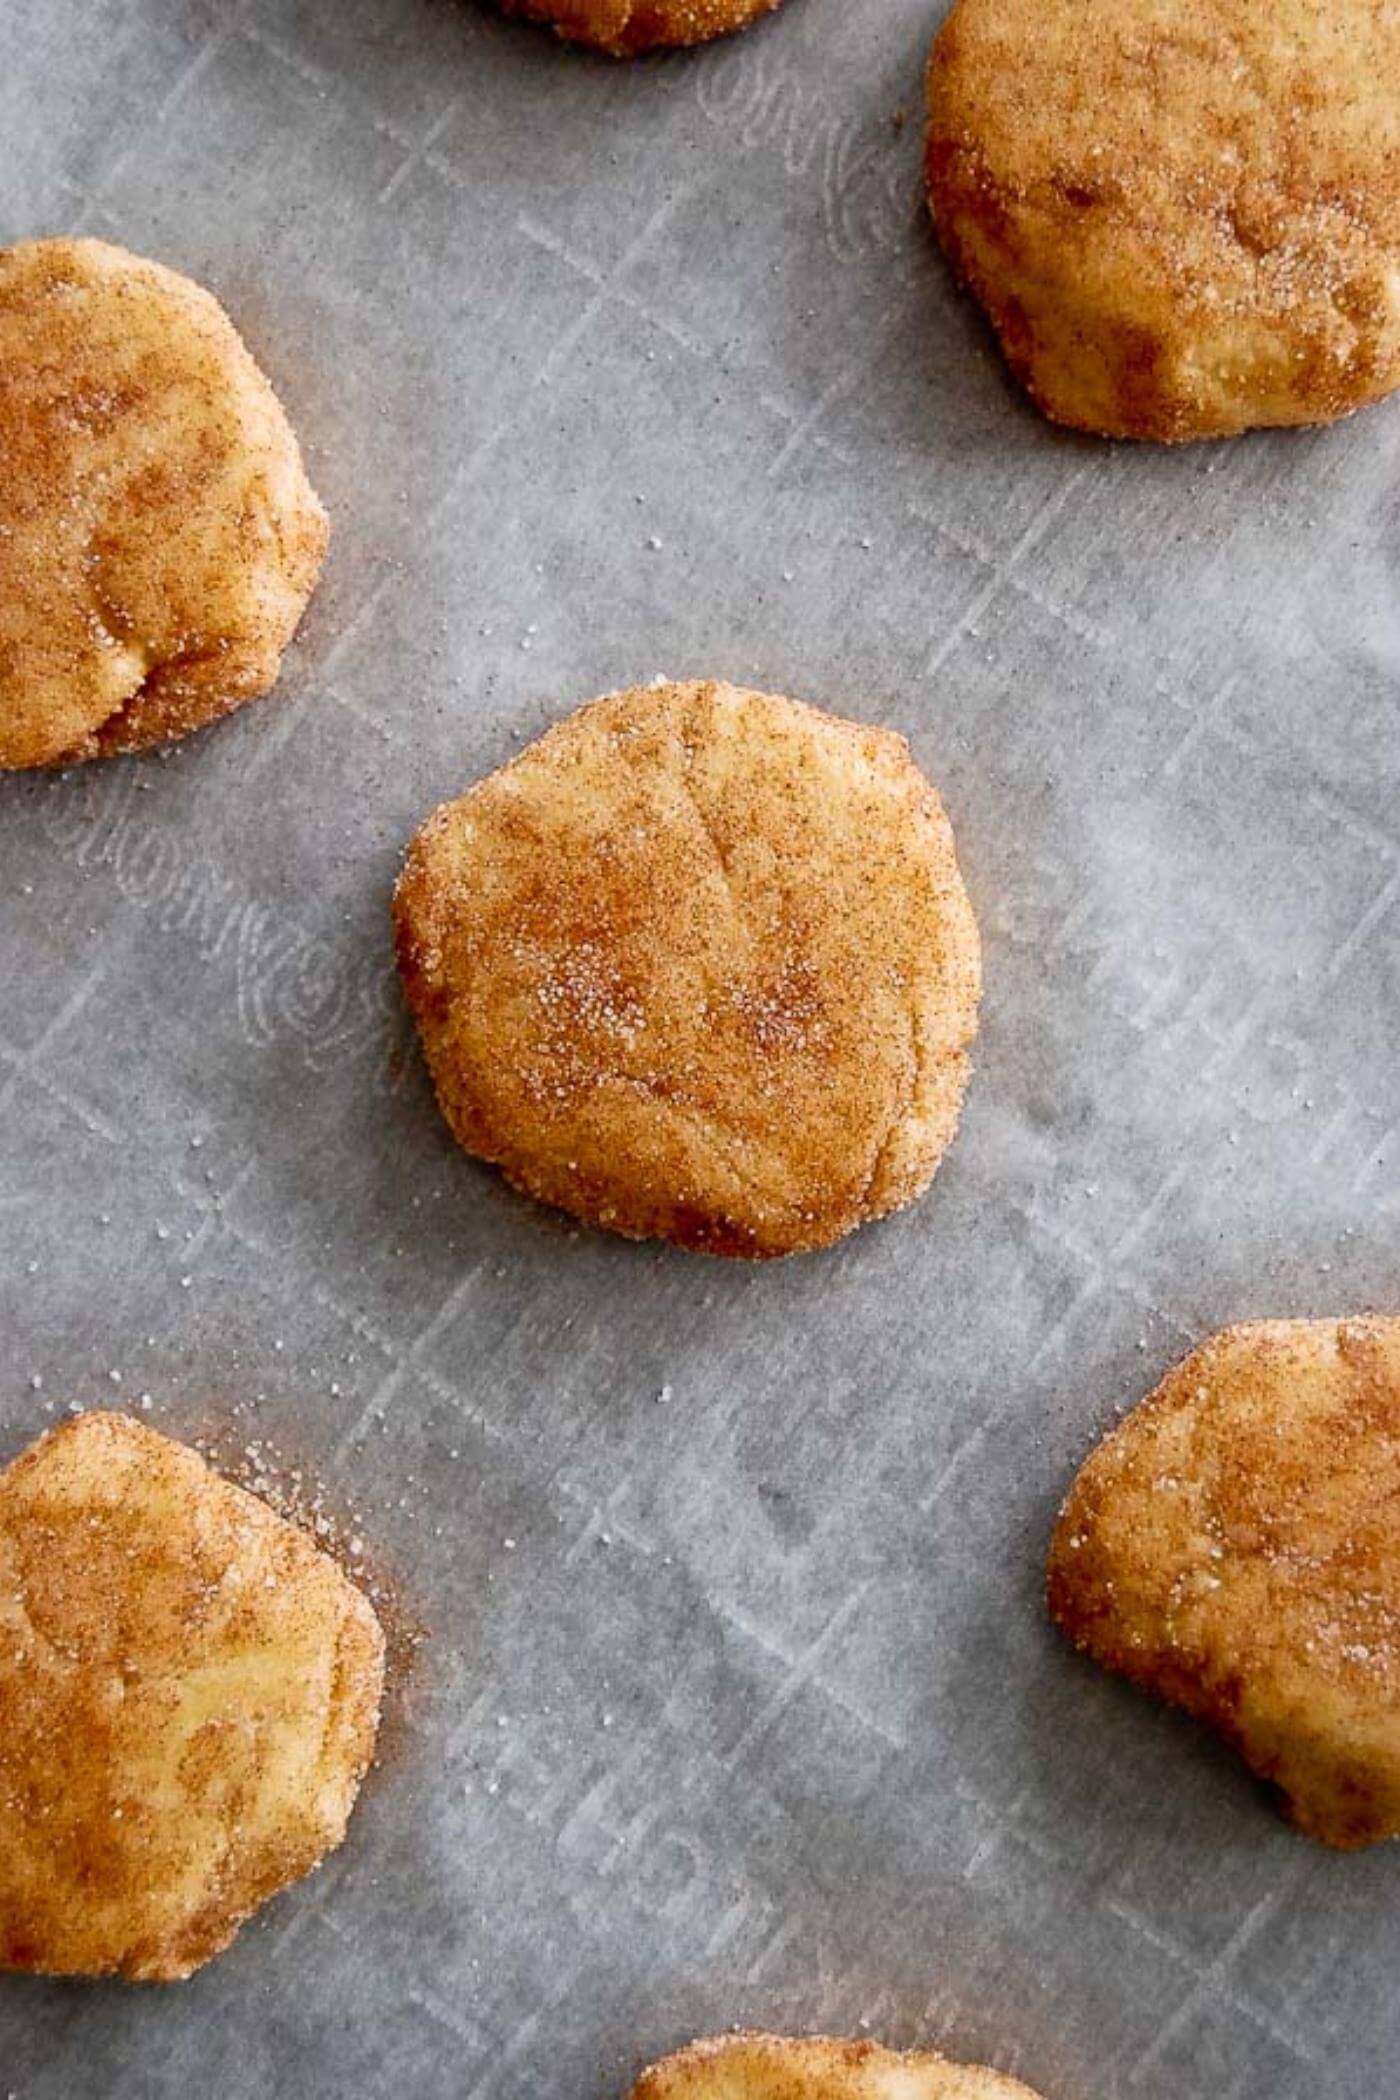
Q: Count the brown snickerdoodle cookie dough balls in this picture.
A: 7